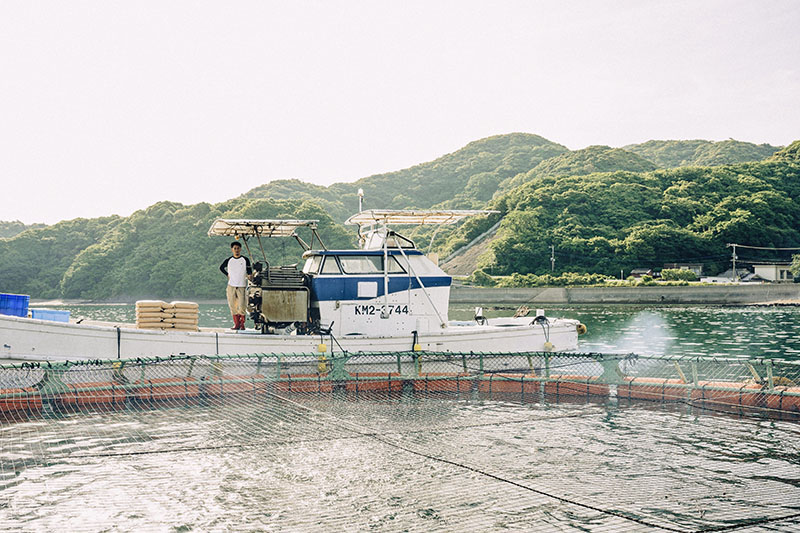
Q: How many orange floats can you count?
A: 12